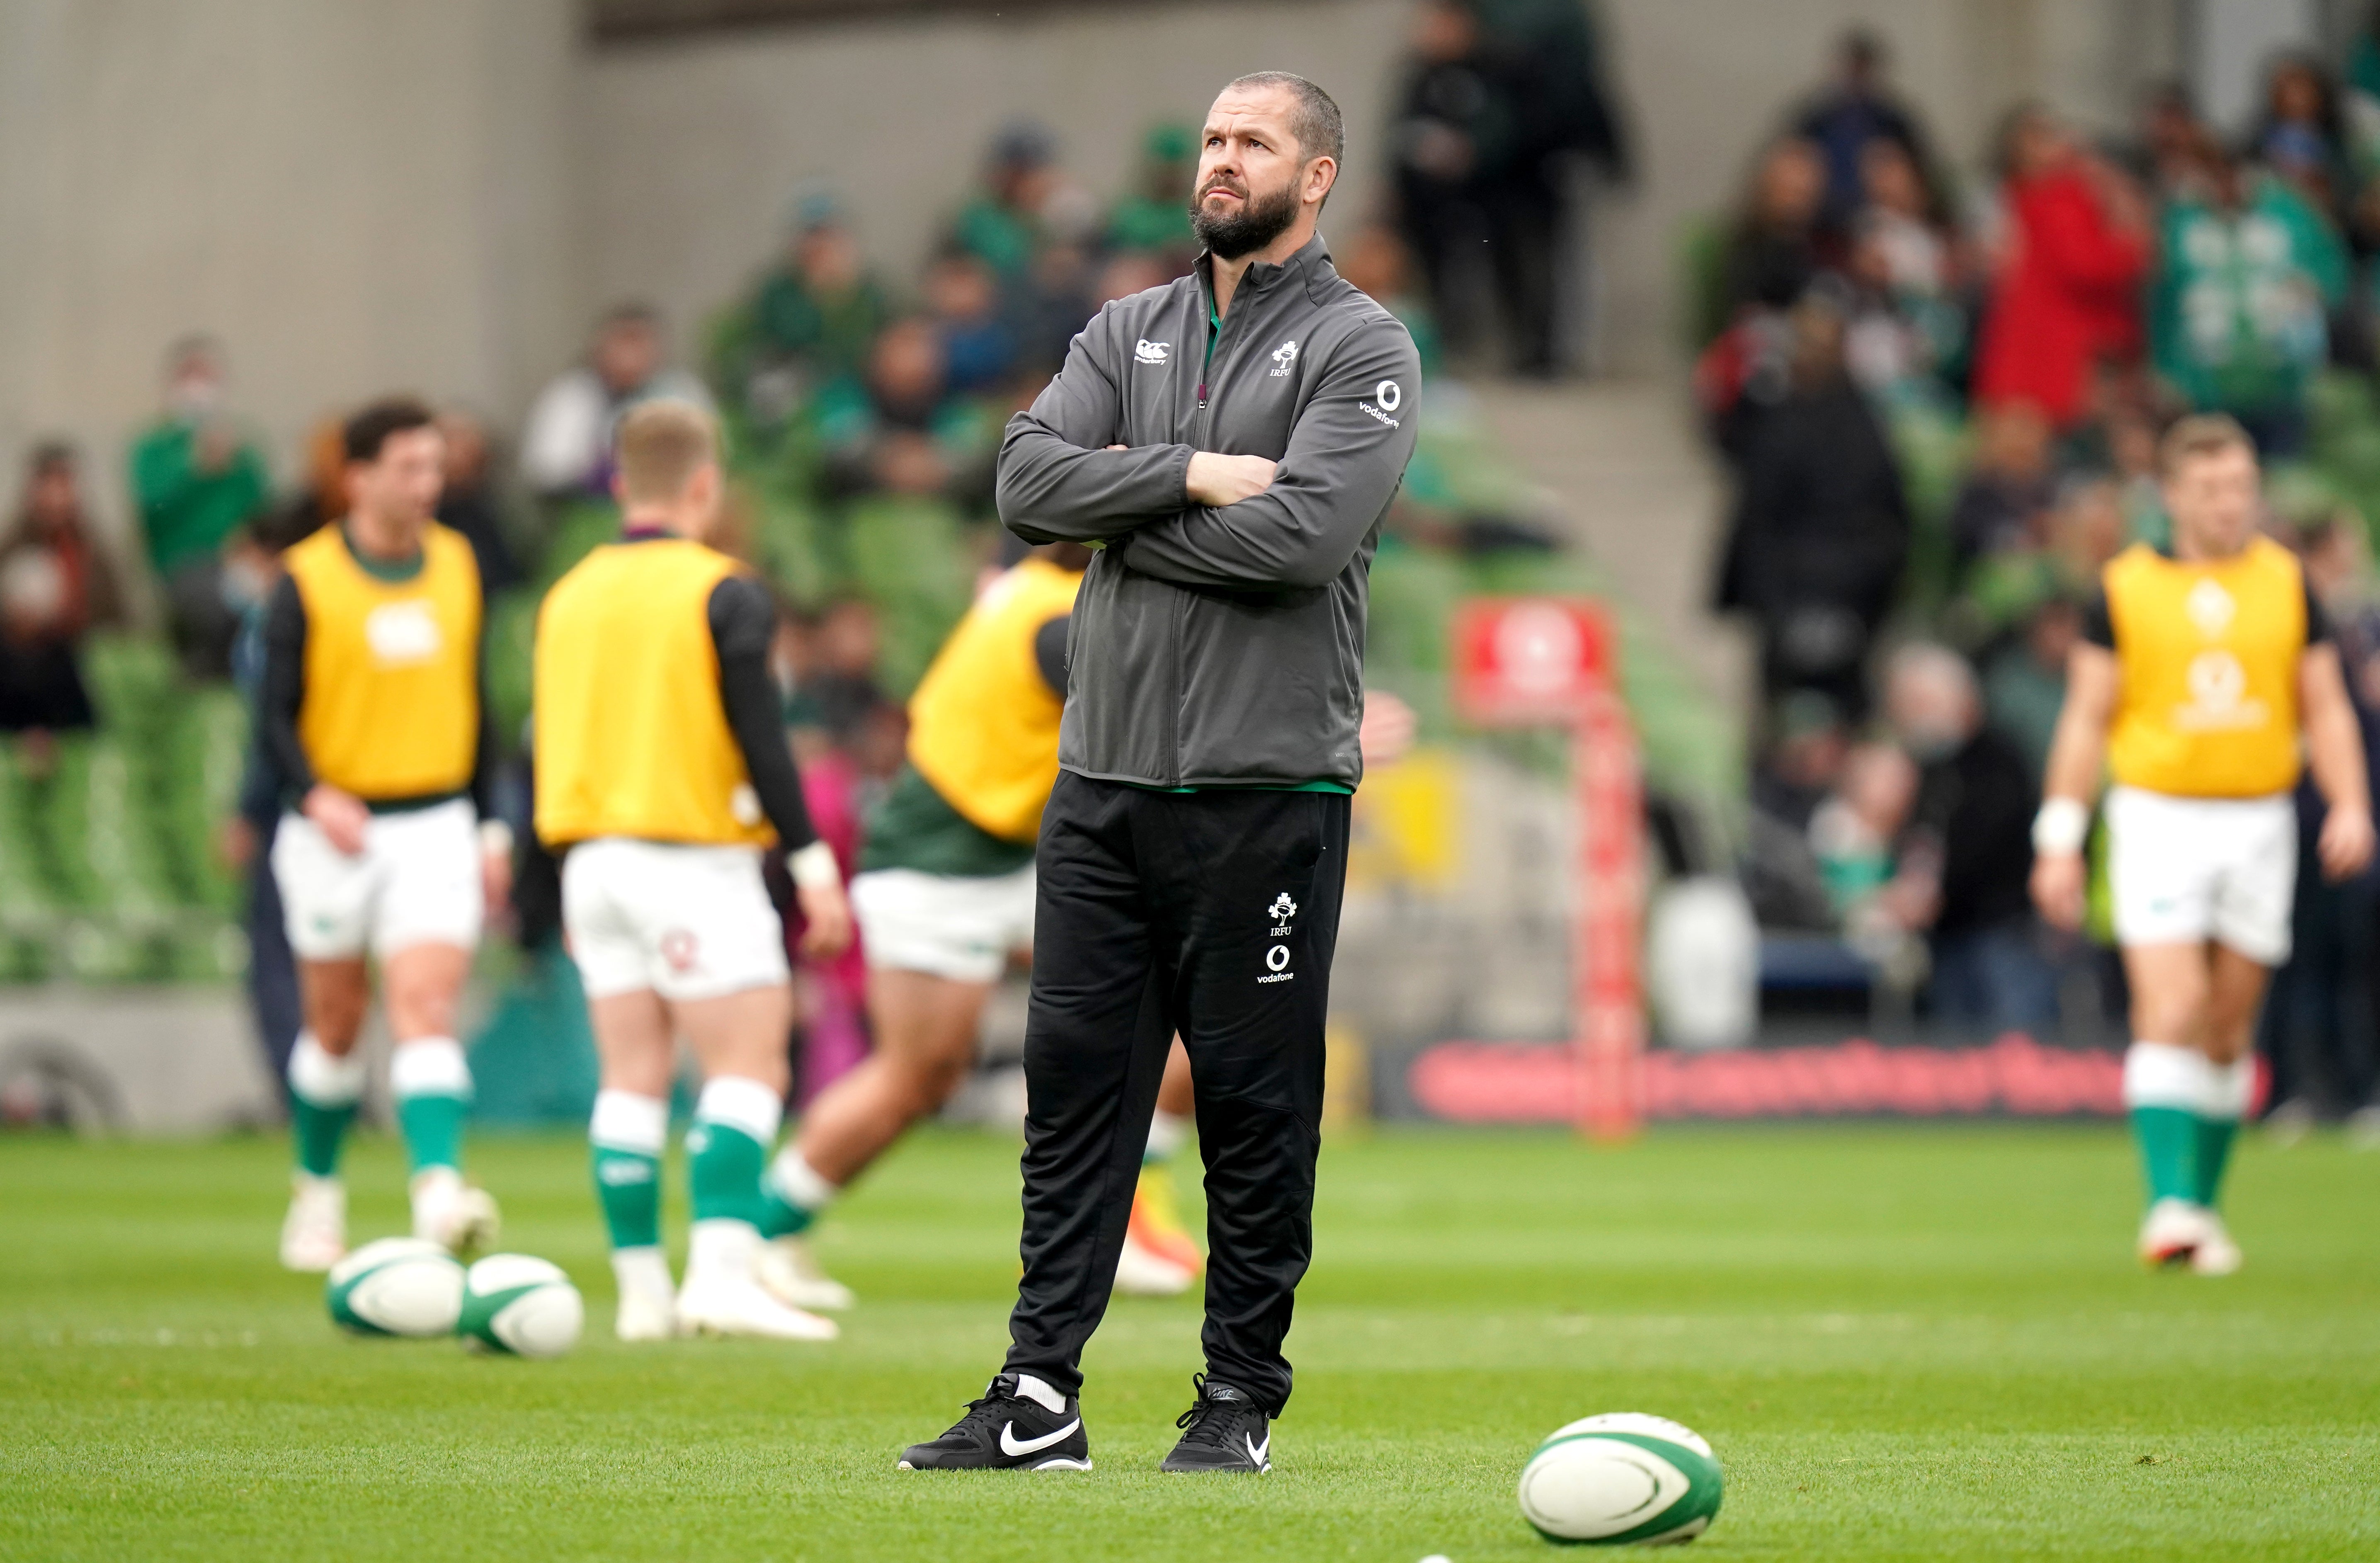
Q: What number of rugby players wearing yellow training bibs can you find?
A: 4